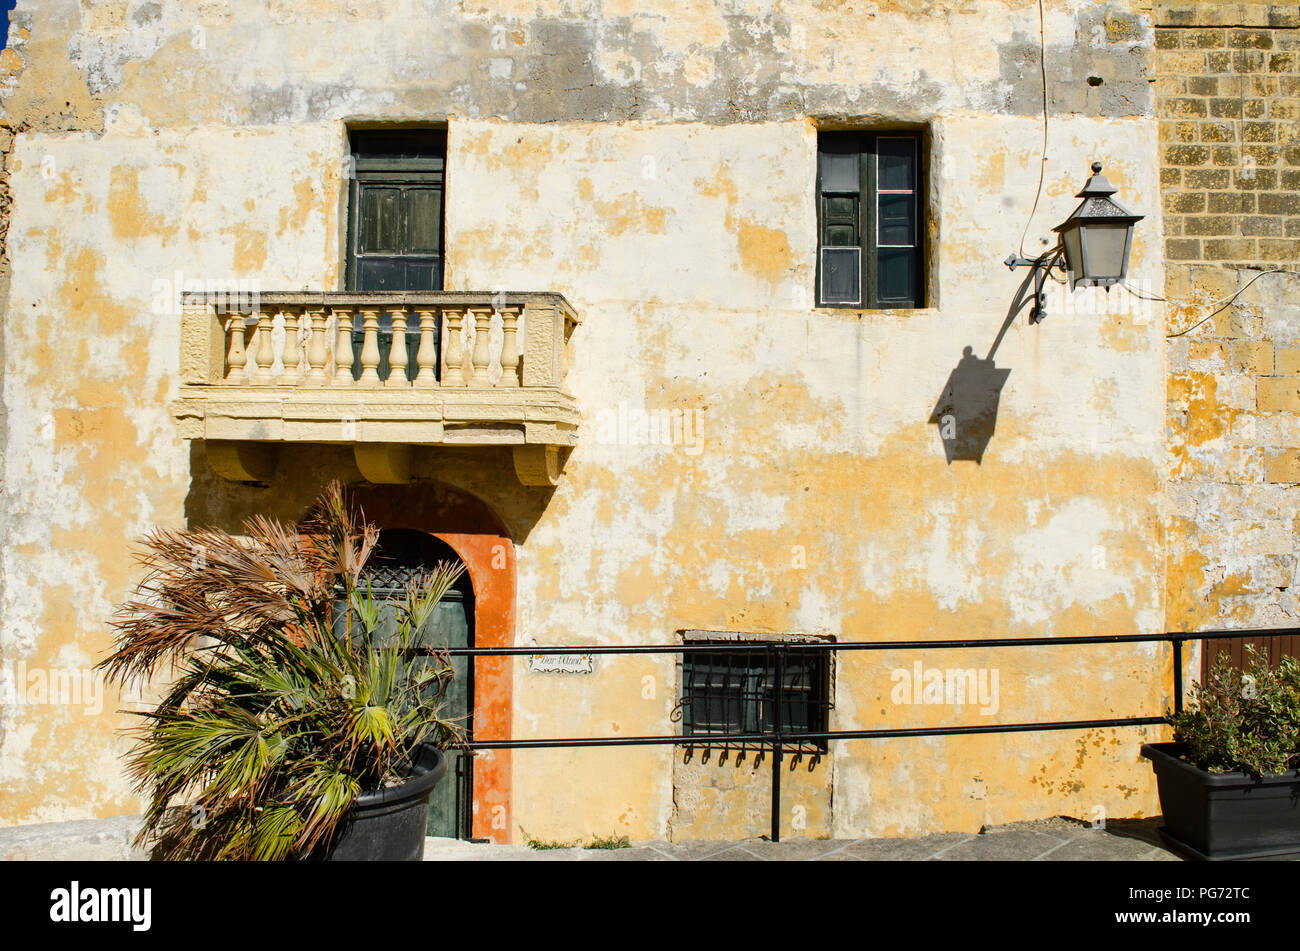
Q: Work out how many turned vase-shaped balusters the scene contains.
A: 11